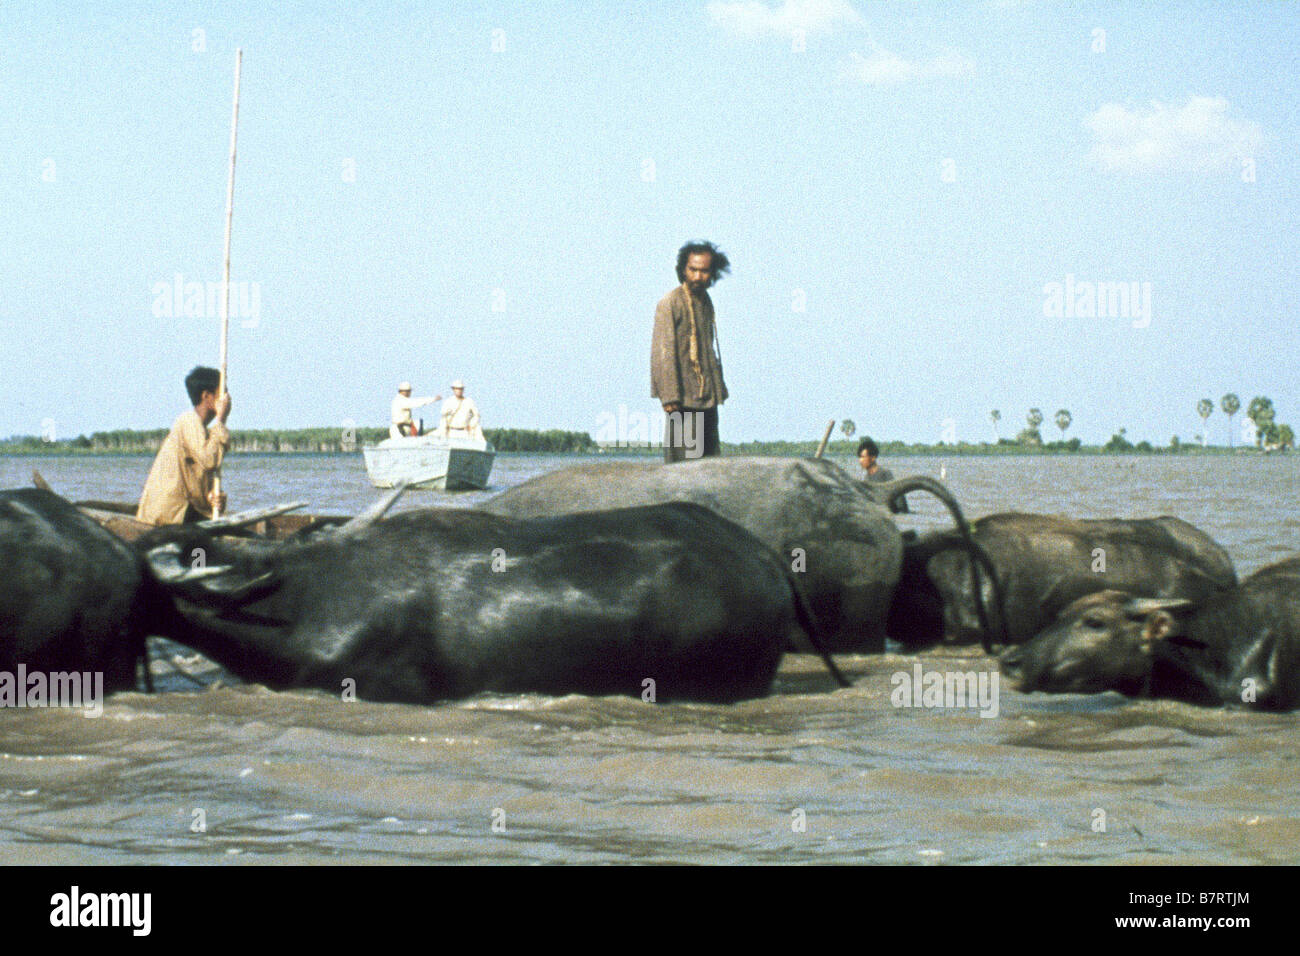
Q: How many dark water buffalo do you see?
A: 5